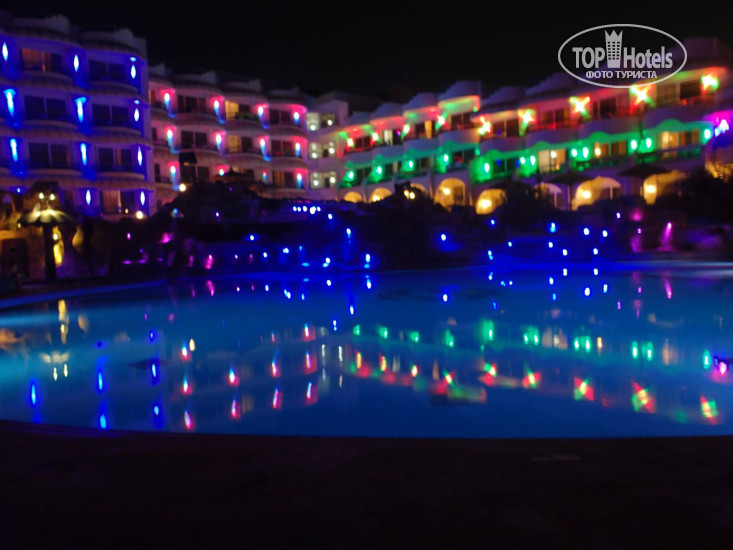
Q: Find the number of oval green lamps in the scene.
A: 12